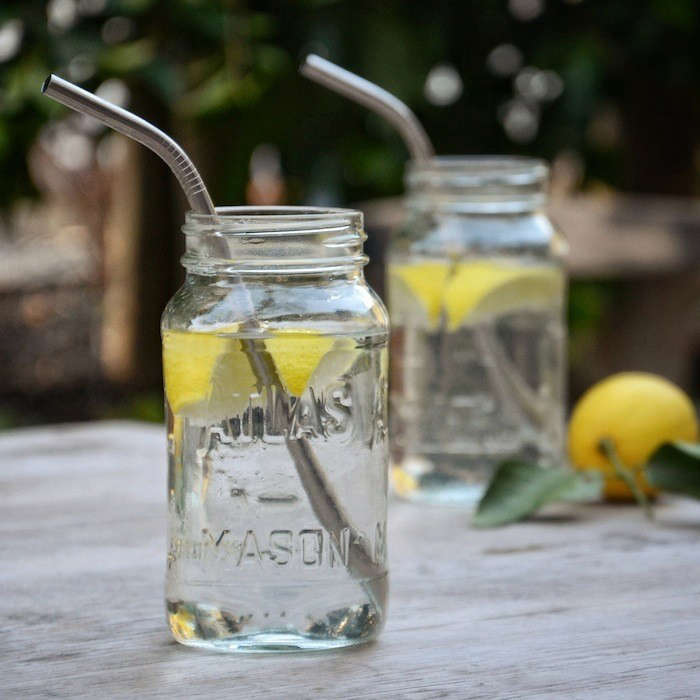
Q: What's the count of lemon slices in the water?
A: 4